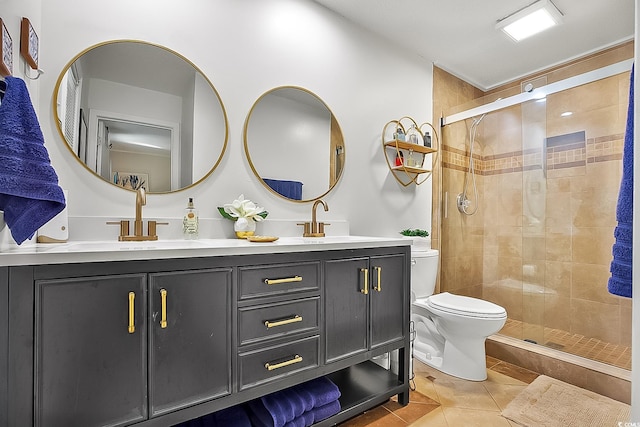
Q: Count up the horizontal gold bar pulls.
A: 3